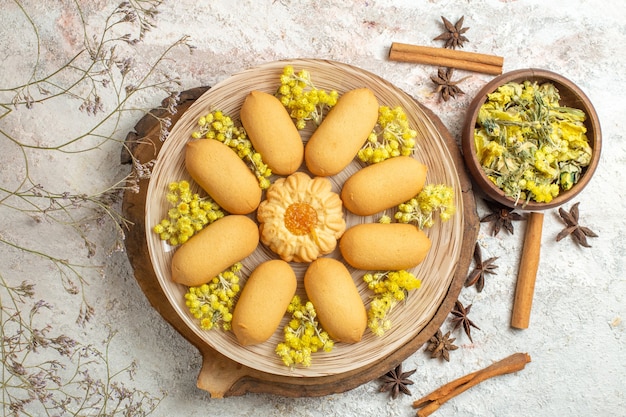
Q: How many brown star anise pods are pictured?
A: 8